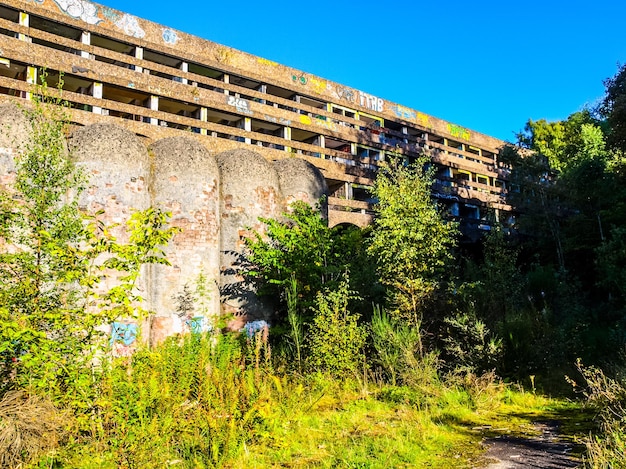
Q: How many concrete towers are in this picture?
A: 5